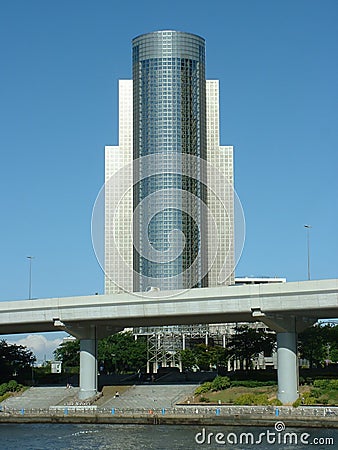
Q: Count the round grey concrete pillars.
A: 2